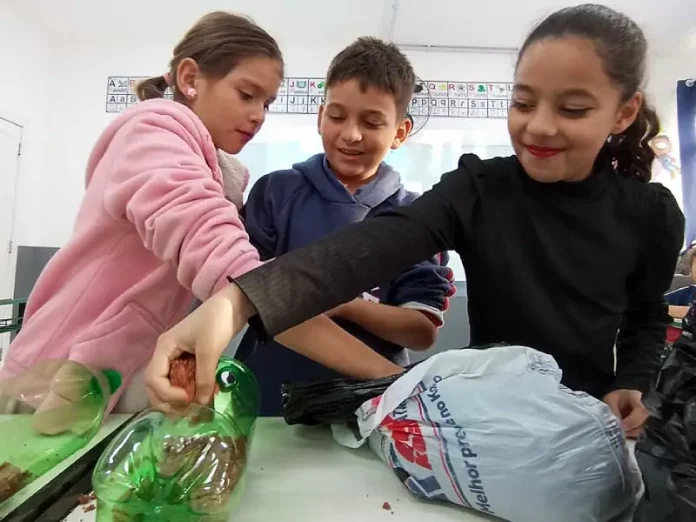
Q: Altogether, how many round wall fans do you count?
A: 1